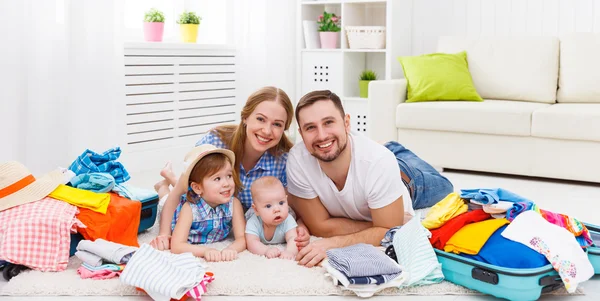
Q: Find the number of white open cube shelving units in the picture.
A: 1